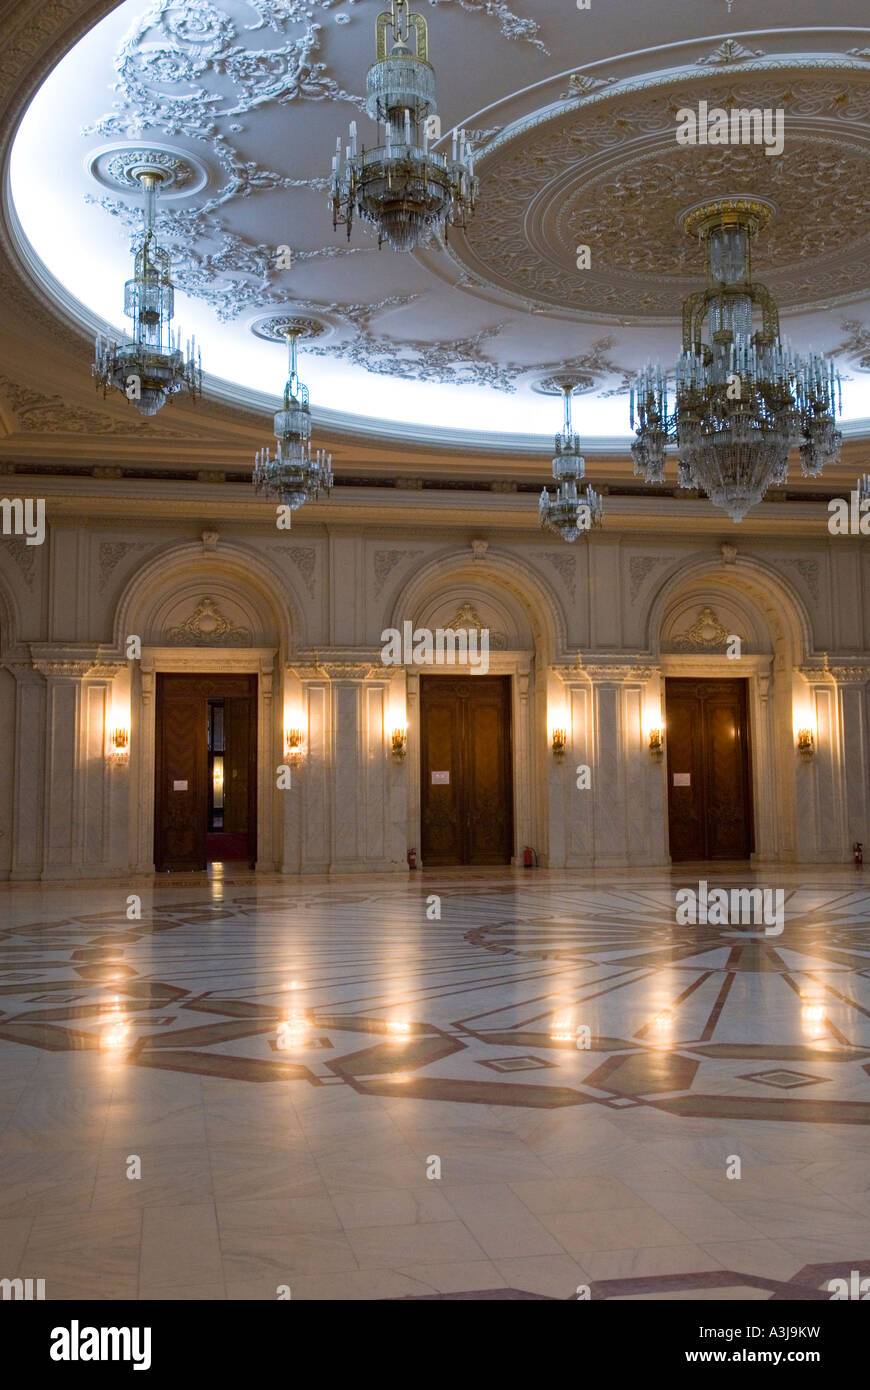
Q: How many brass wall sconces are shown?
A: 6